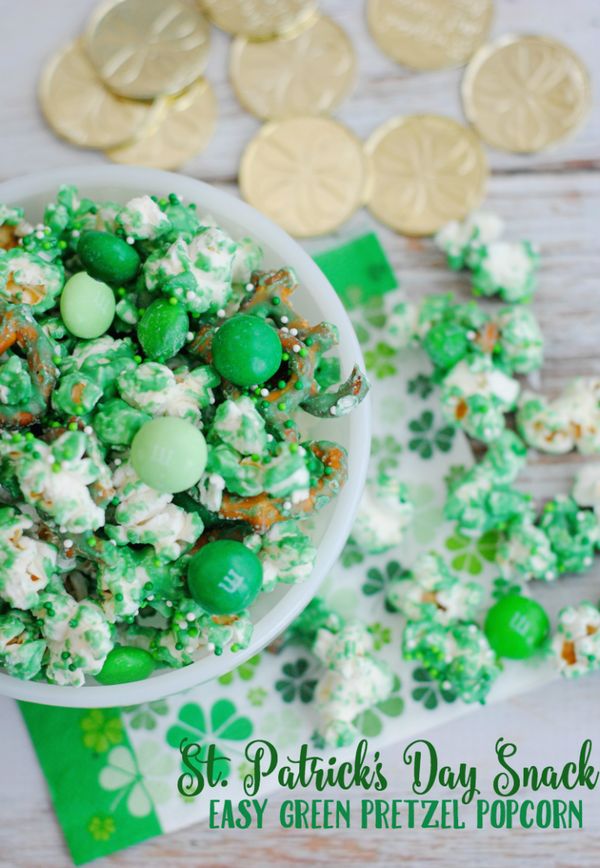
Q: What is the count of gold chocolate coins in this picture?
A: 9